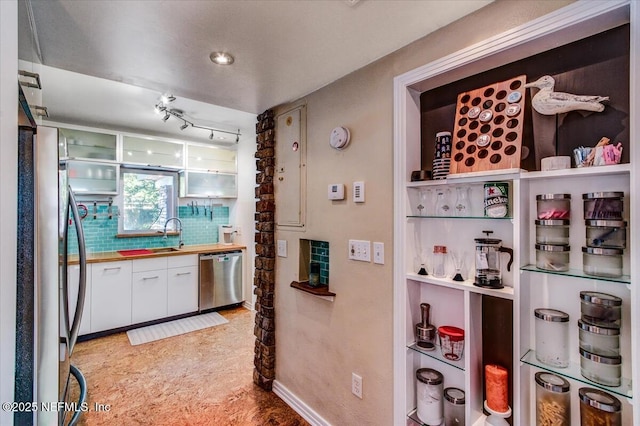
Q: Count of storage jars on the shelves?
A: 14